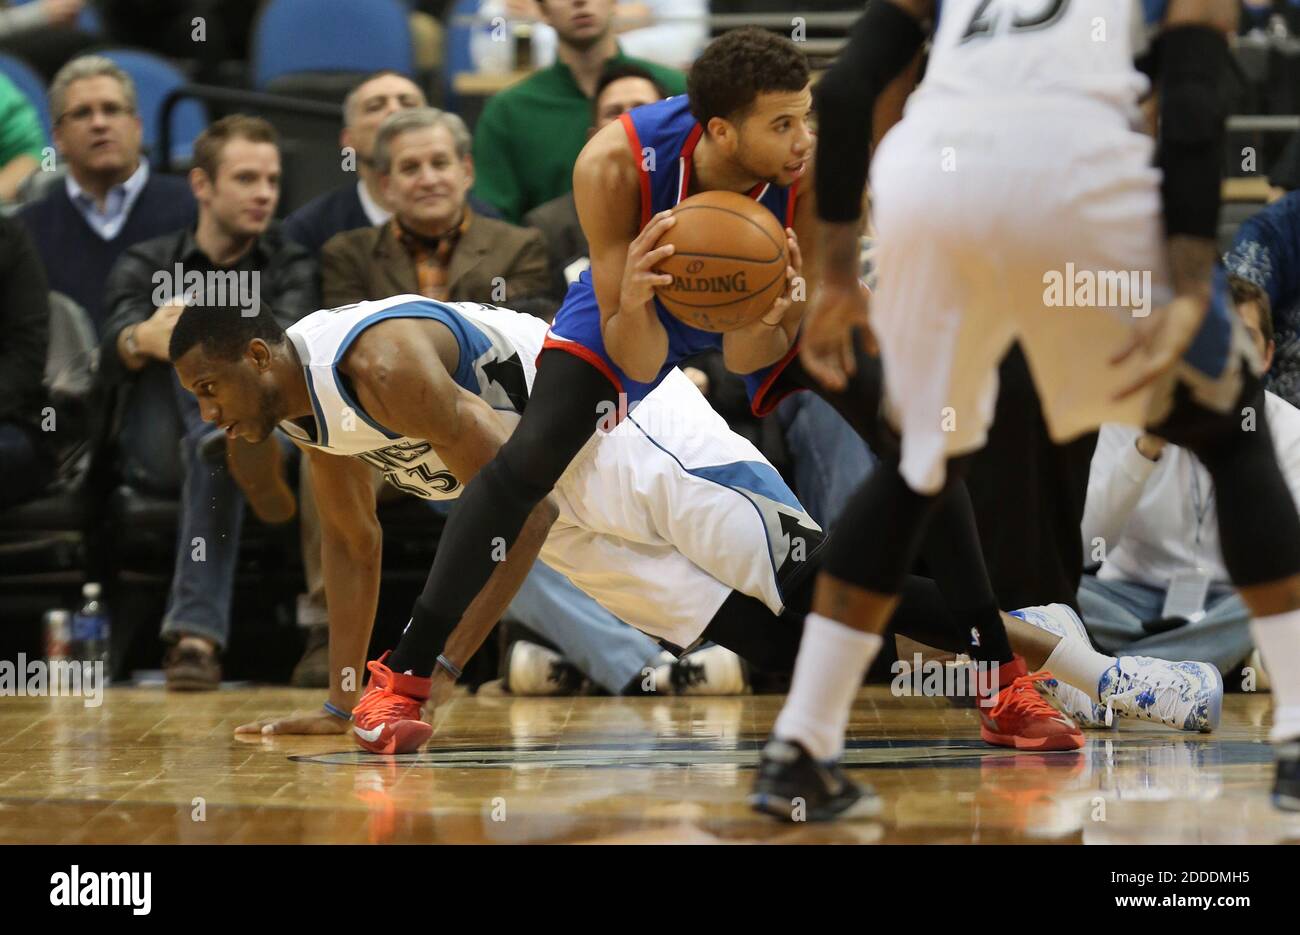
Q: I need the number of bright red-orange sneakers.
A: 2